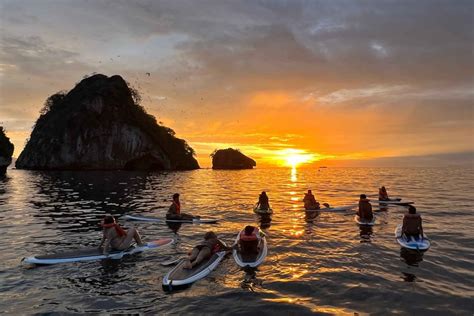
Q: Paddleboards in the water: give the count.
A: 9